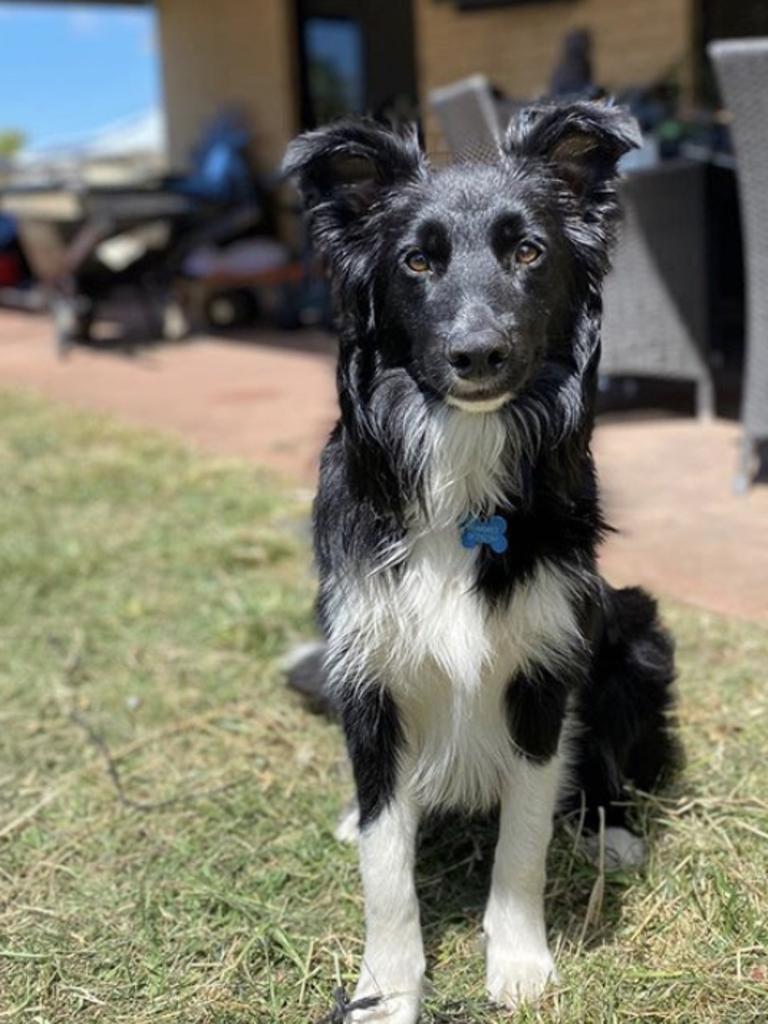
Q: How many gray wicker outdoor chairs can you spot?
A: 2